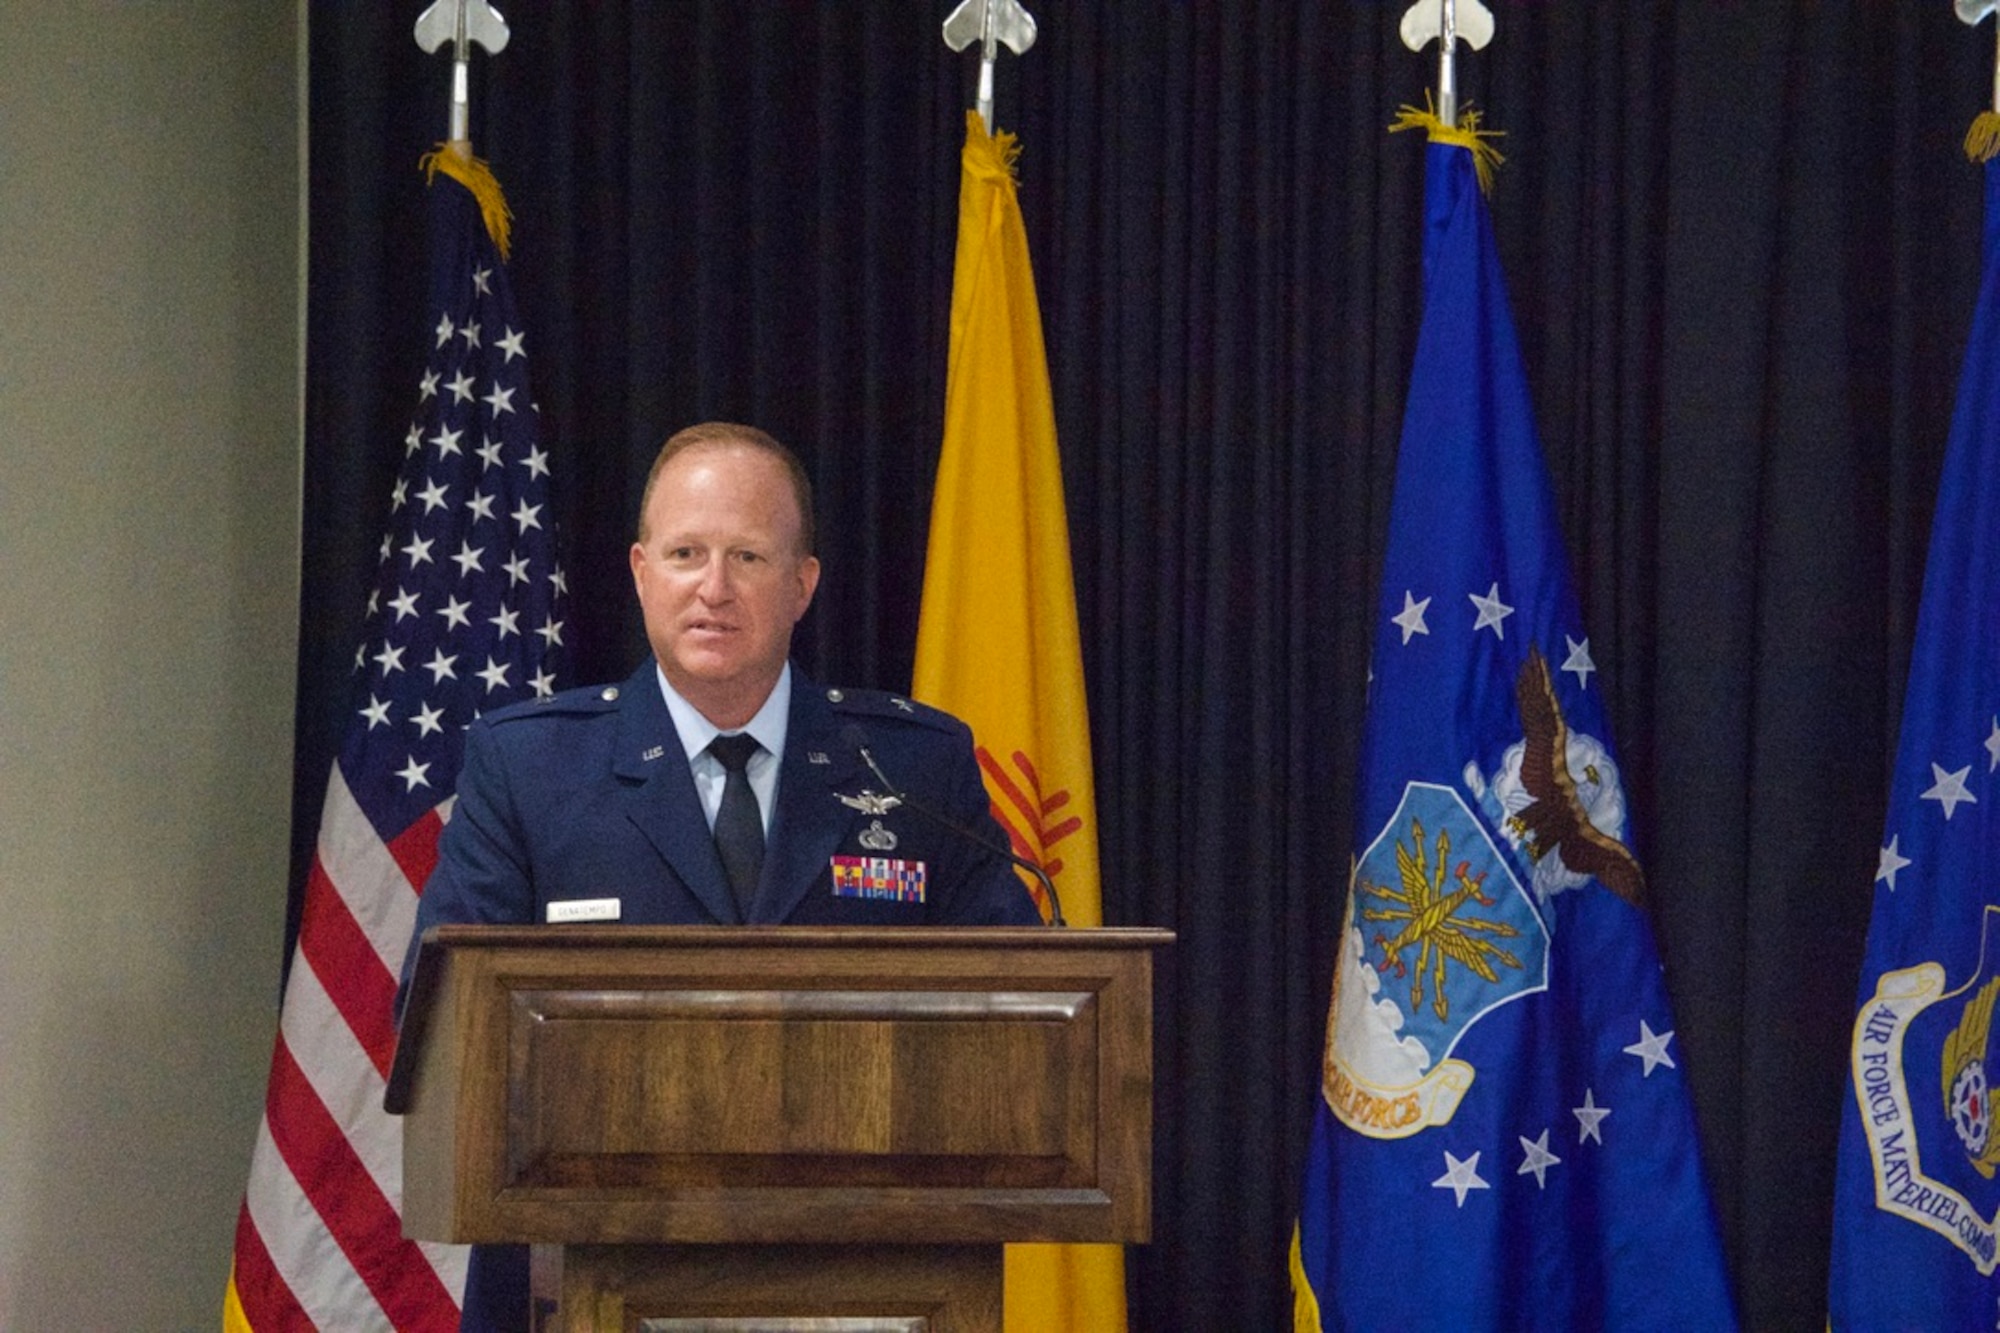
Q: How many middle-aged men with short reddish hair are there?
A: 1